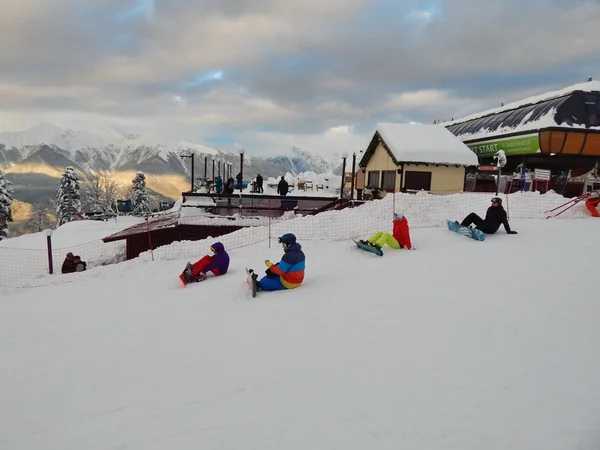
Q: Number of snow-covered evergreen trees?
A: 3